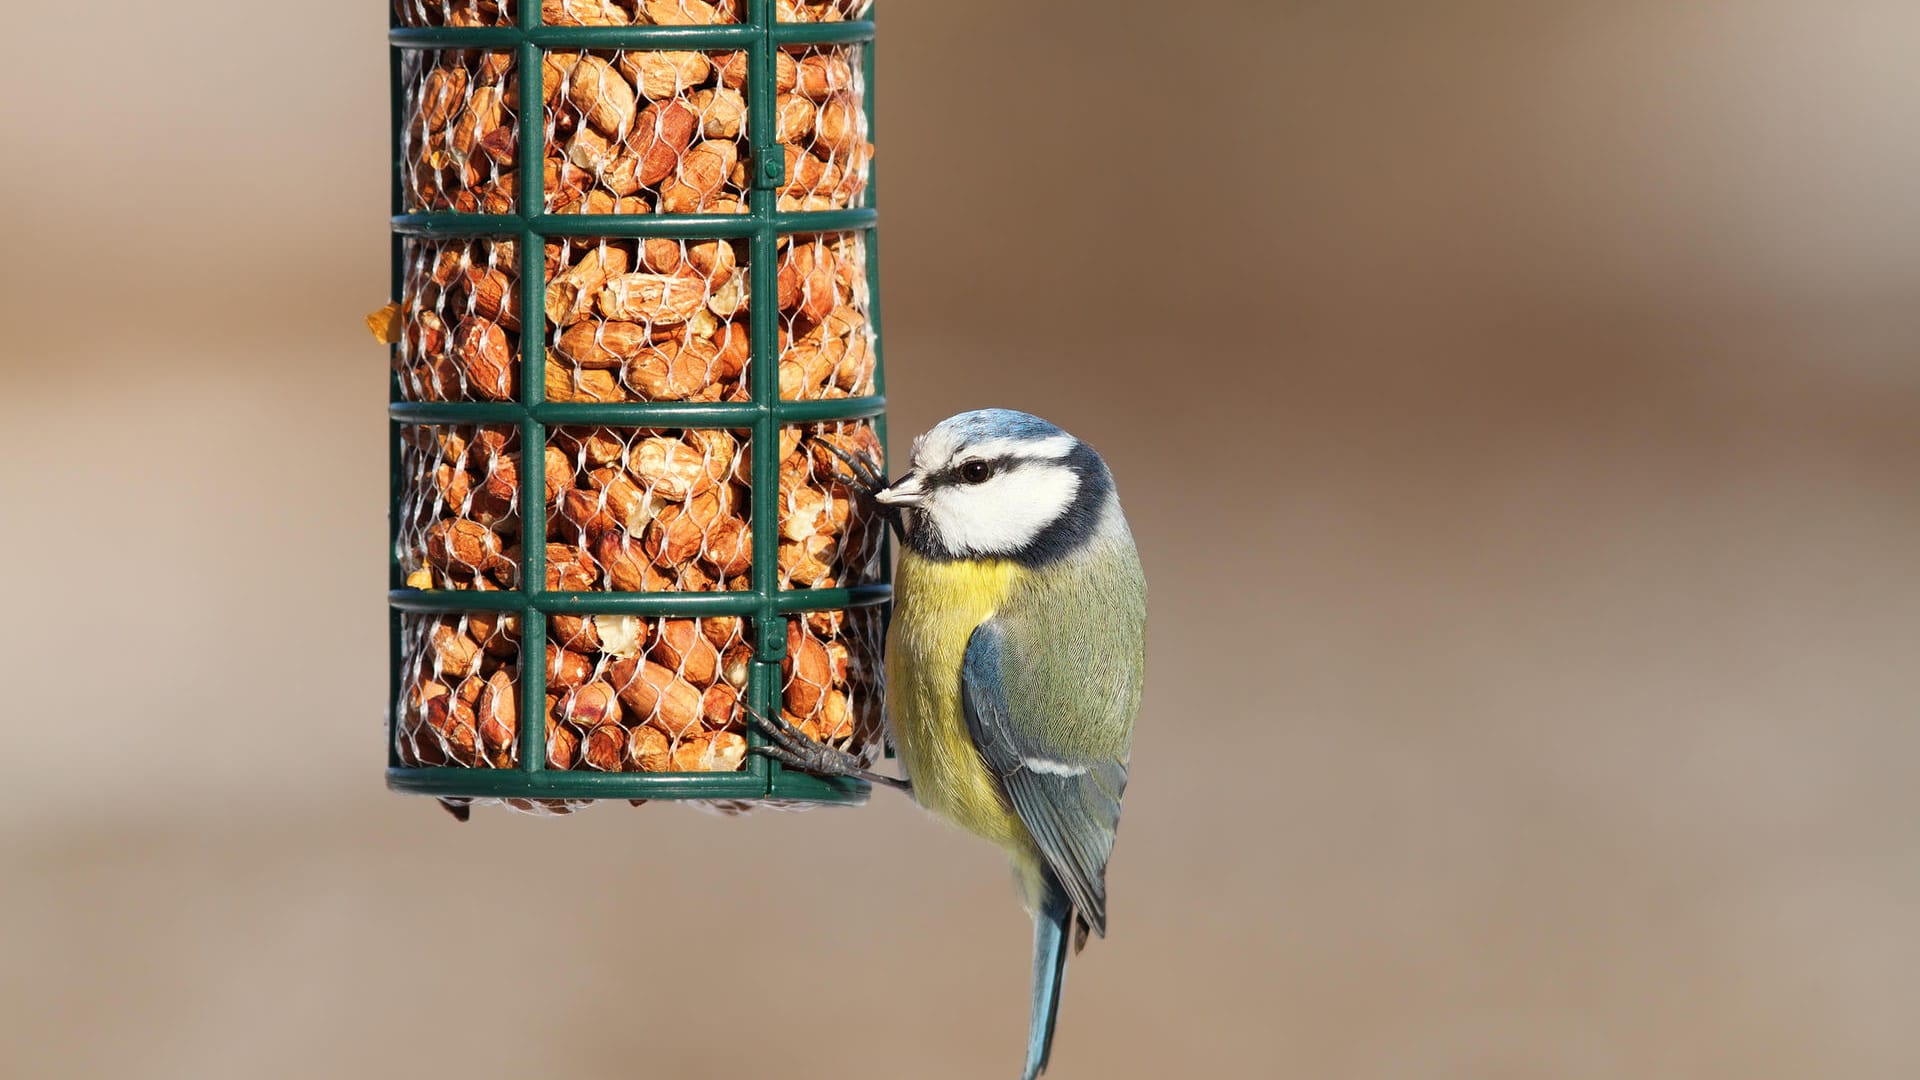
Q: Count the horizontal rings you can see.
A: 5